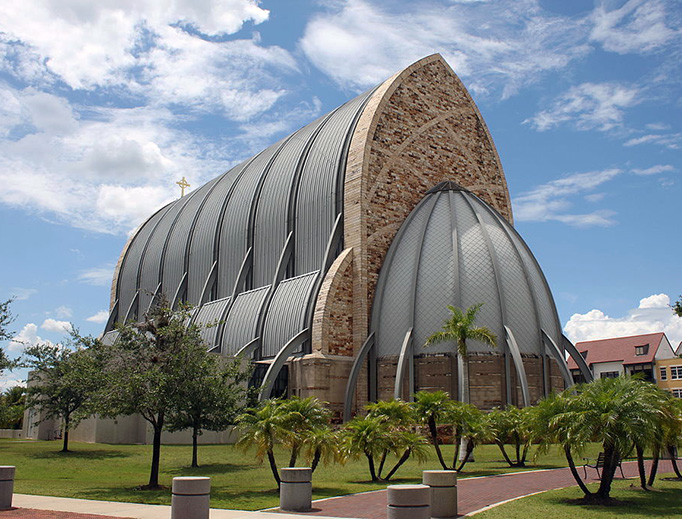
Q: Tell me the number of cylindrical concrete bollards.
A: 5